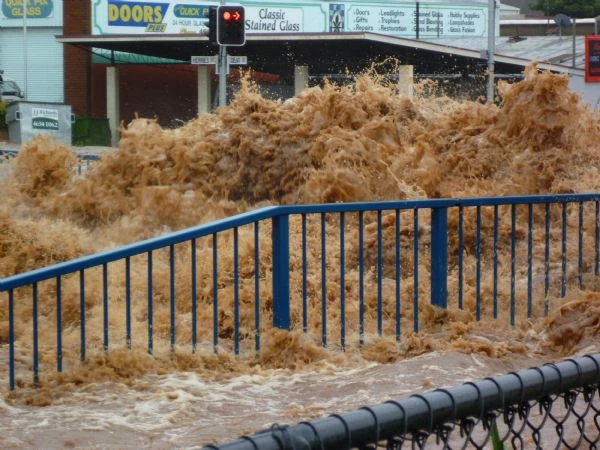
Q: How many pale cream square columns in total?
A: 4